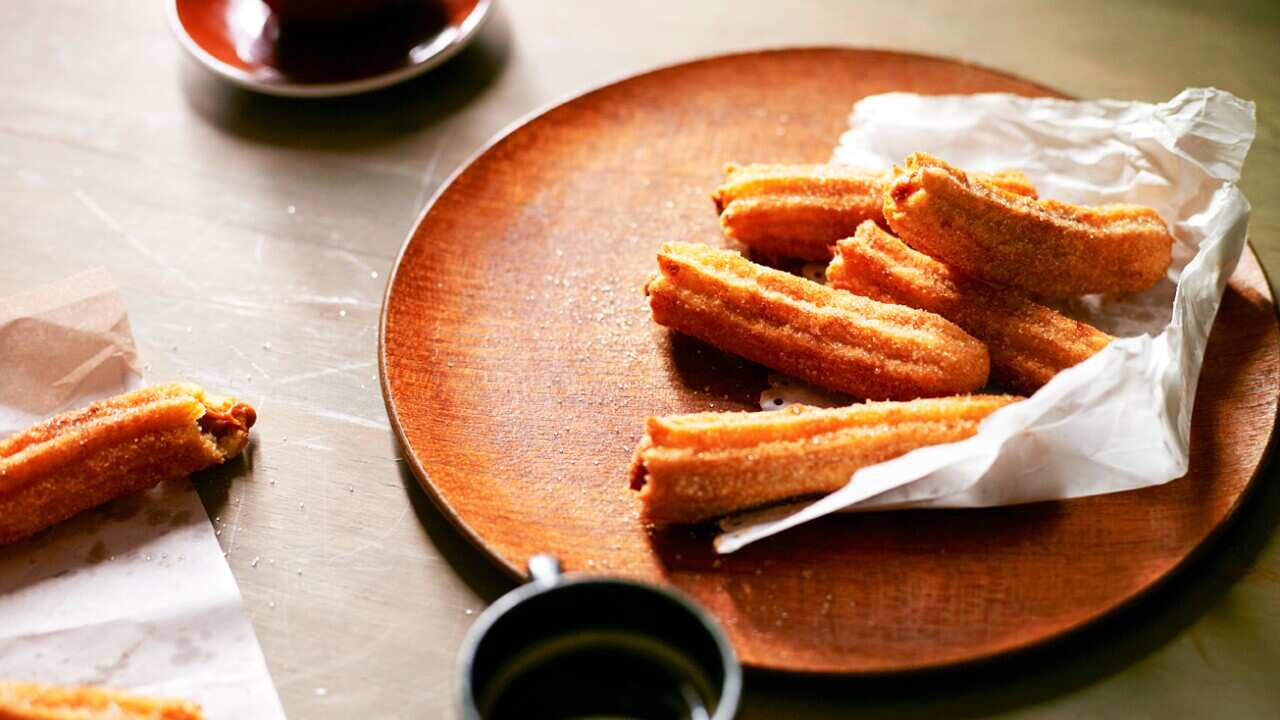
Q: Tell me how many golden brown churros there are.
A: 7